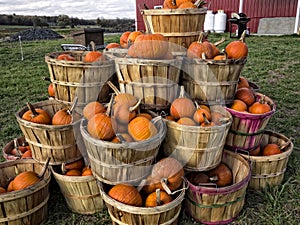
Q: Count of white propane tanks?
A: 2